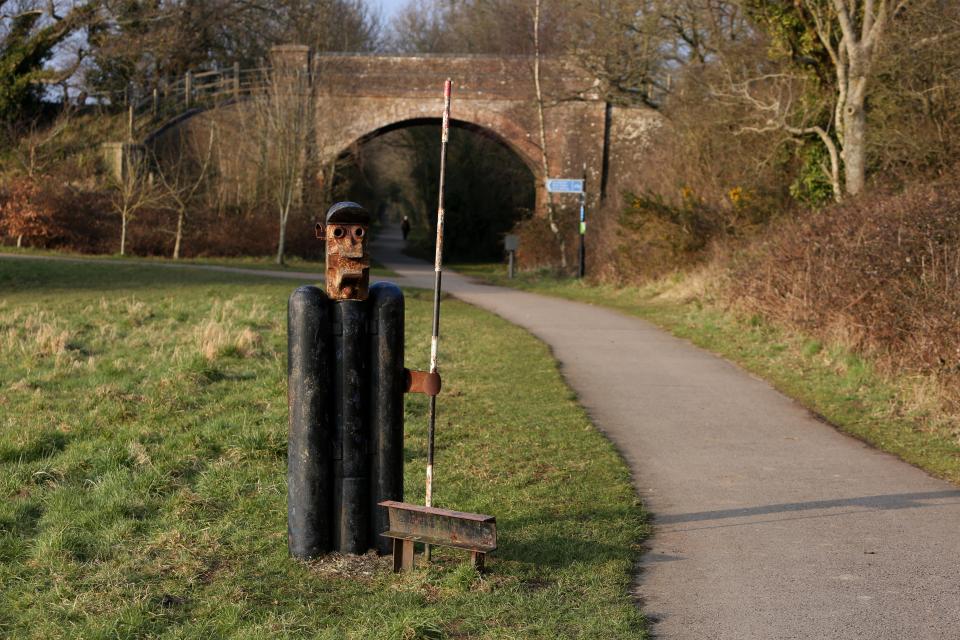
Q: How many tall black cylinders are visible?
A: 3